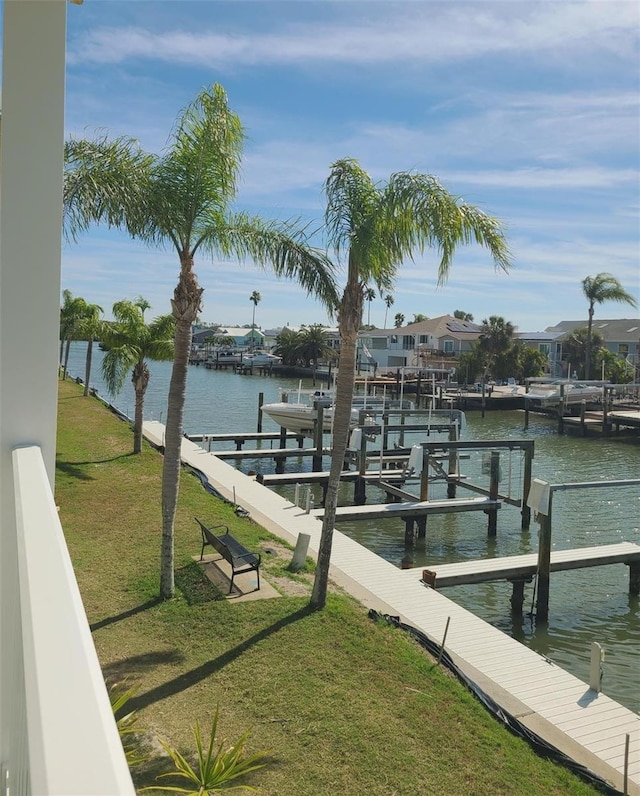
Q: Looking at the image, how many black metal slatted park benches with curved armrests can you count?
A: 1